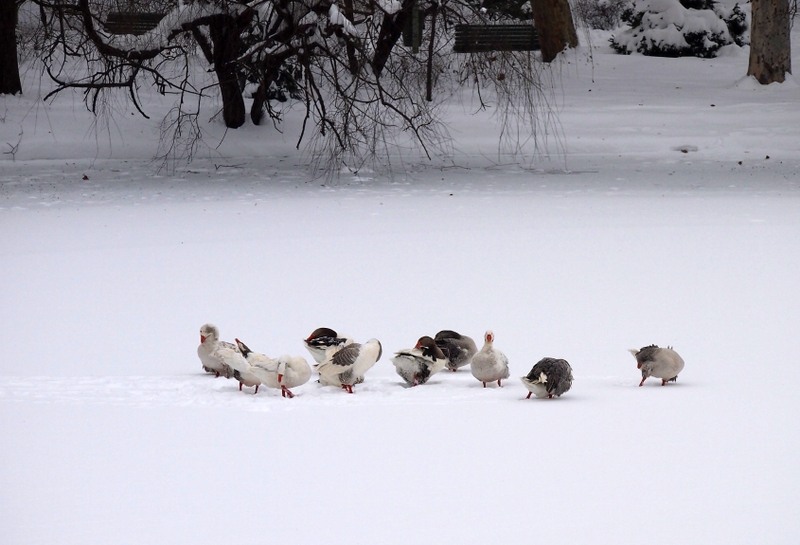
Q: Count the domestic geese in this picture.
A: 10